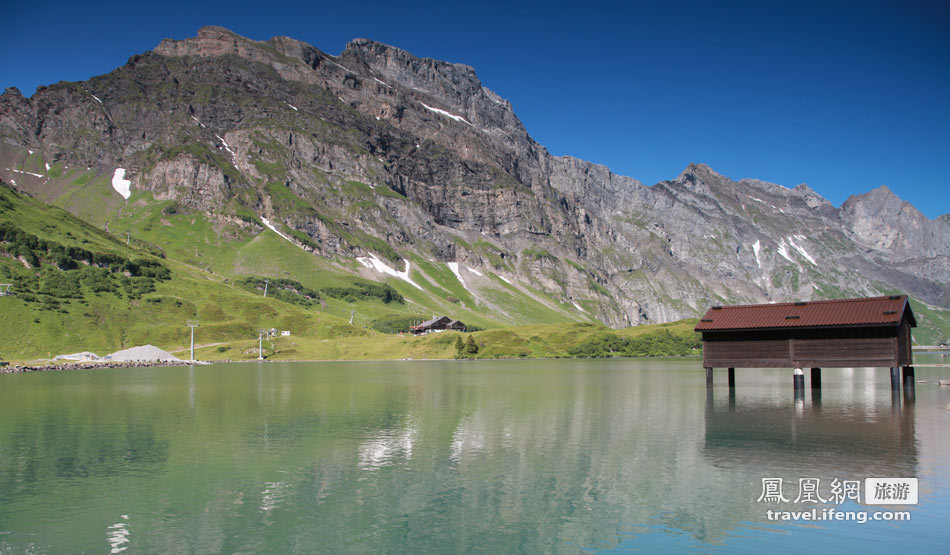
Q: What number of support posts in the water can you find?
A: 6